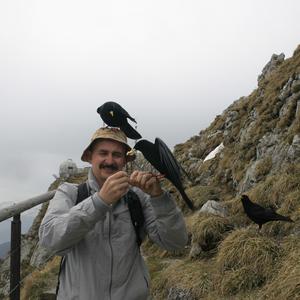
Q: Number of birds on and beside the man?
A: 3